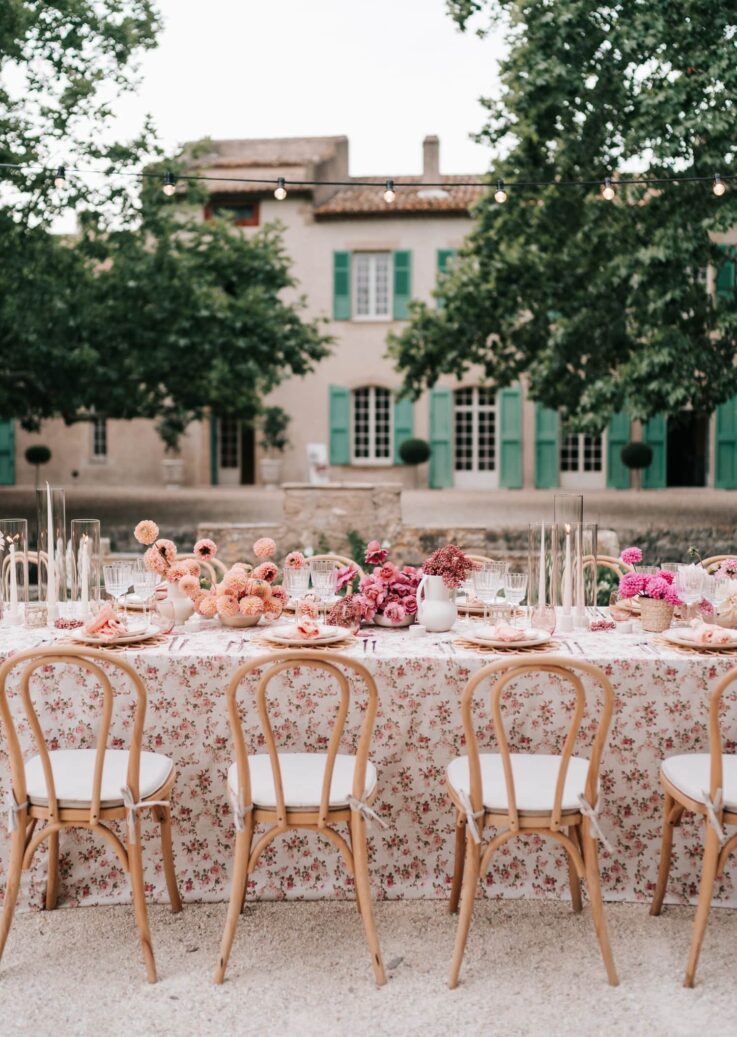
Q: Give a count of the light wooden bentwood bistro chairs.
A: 10